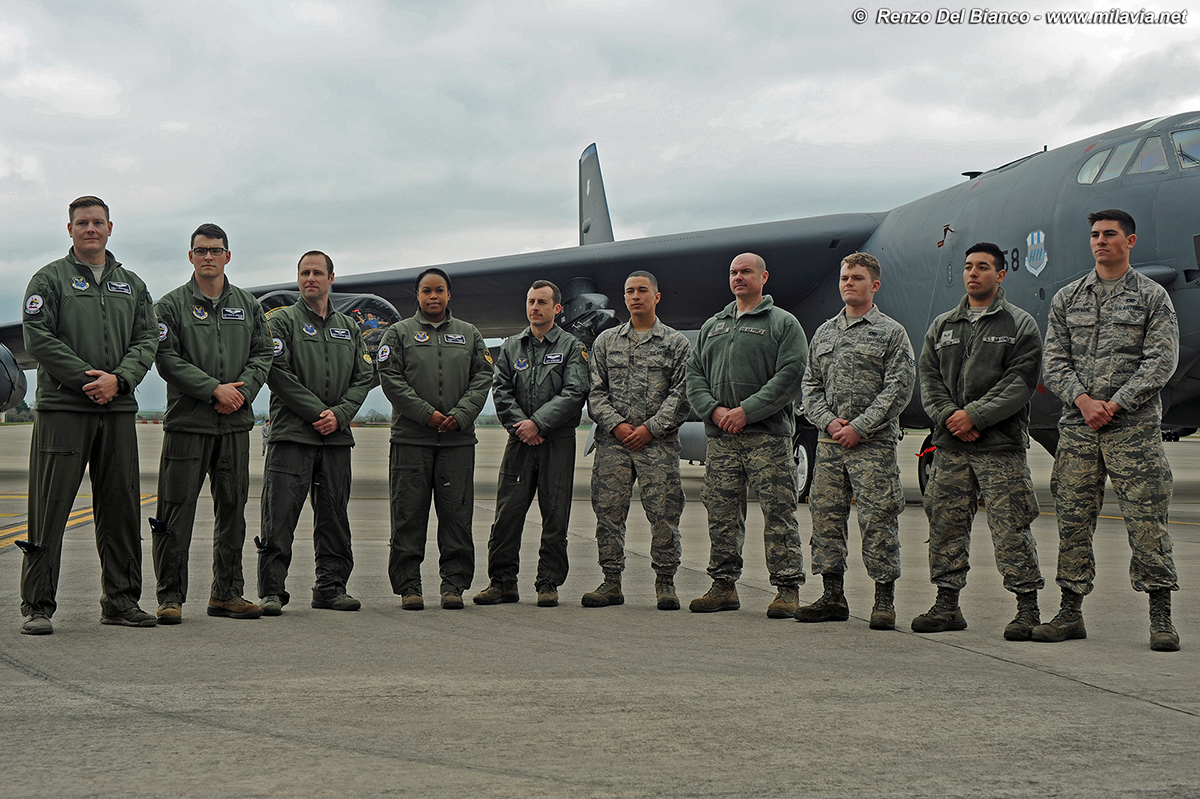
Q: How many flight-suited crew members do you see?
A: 5